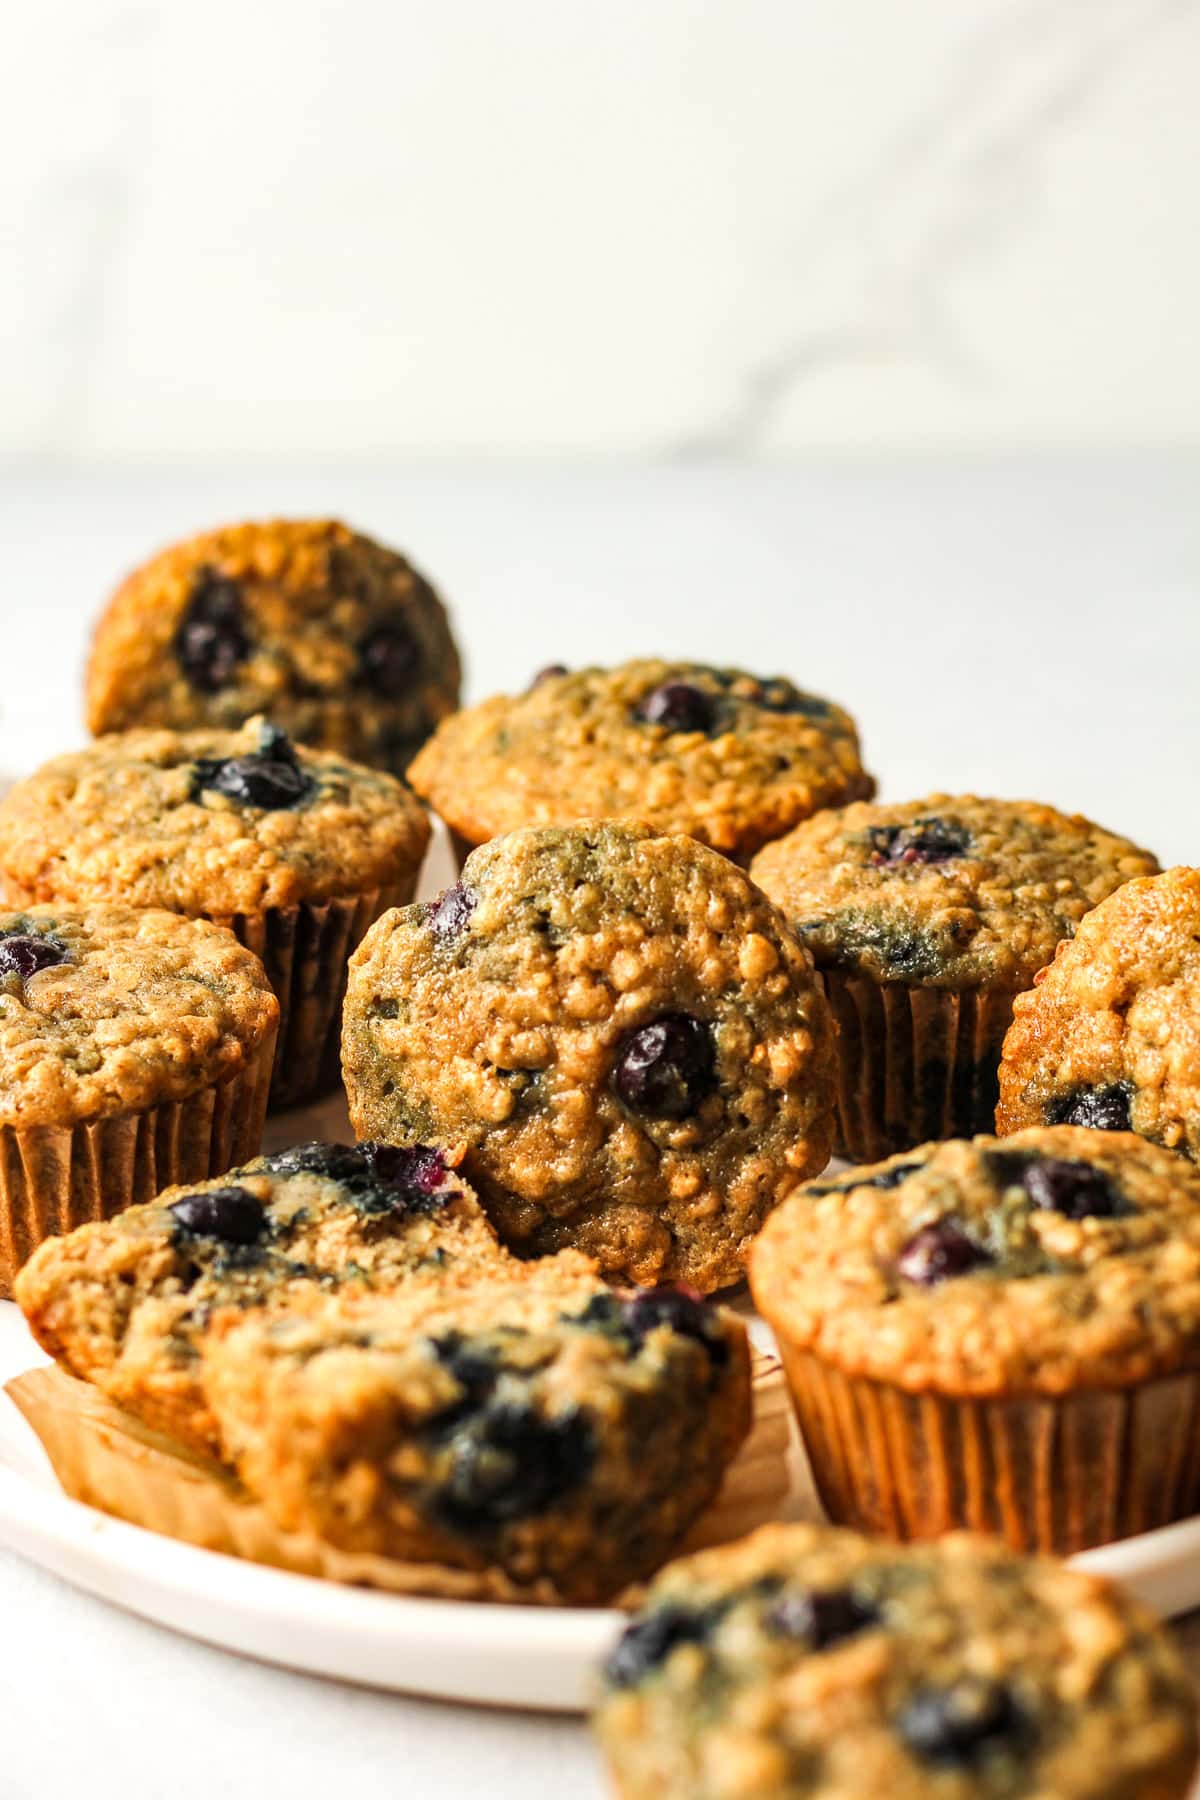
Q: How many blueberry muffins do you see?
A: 10